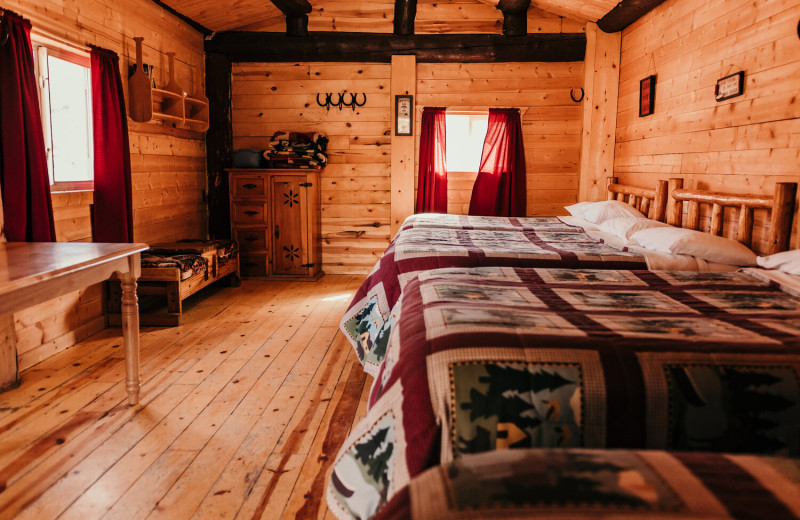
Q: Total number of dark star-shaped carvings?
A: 2